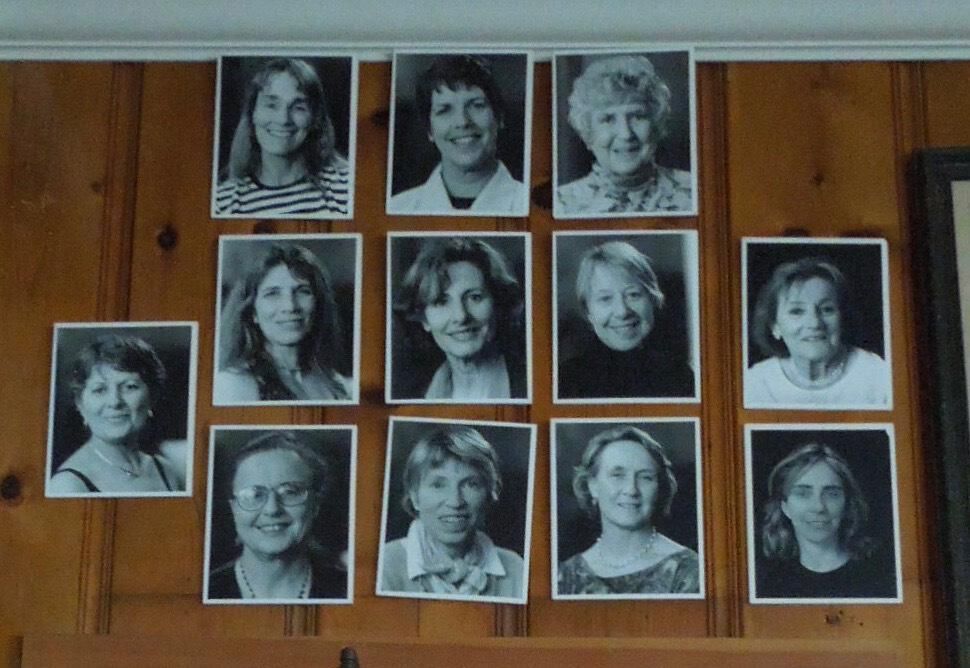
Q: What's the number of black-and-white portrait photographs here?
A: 12